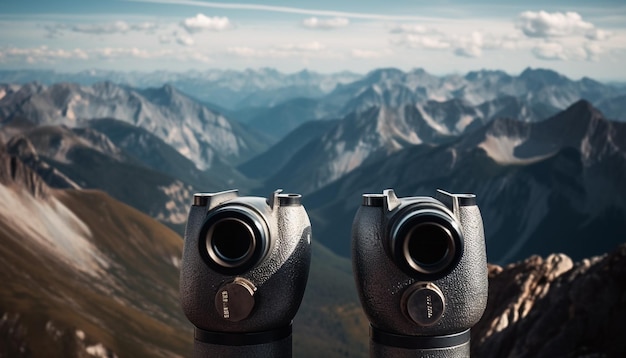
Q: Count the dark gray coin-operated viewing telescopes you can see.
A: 2